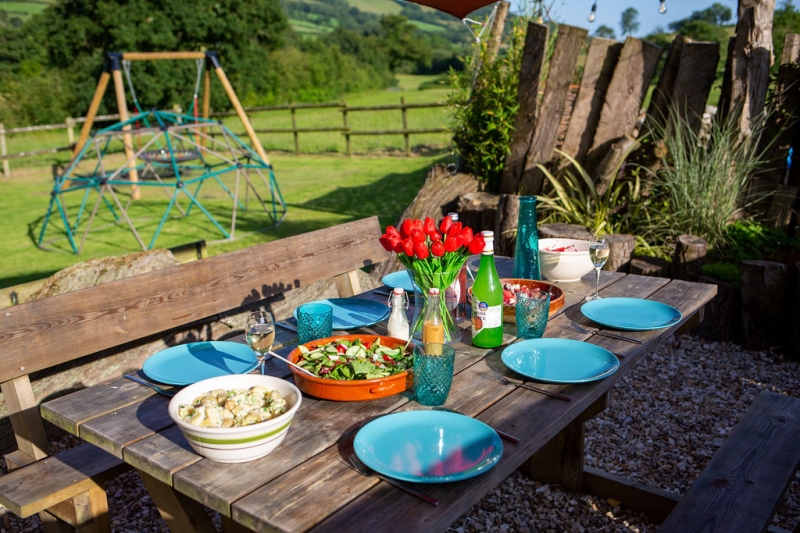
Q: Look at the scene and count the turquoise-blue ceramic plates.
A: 6